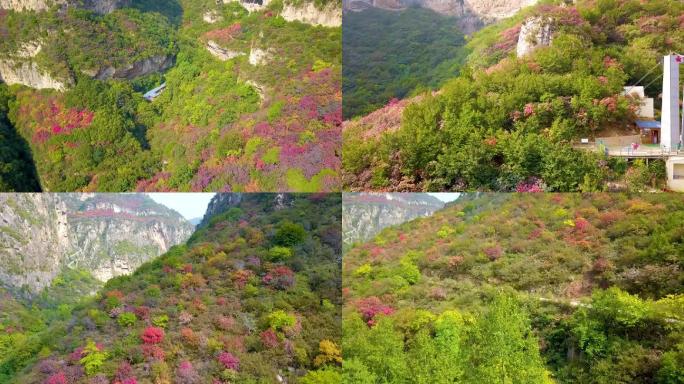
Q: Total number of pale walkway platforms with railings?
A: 1